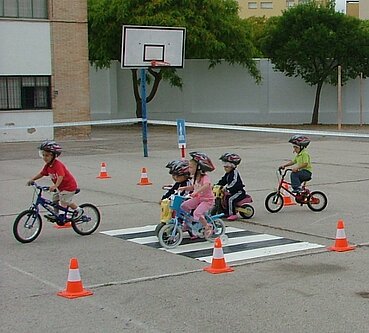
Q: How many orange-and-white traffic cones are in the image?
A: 7